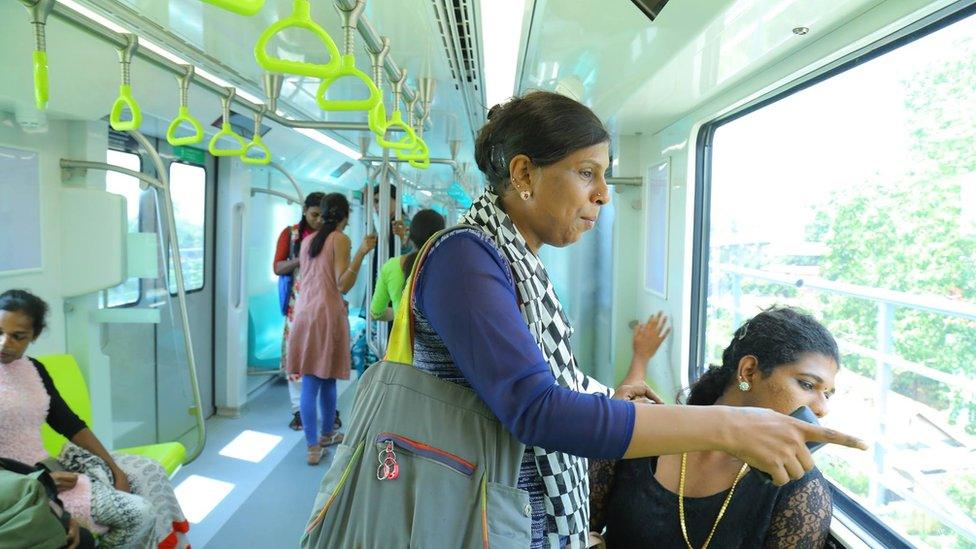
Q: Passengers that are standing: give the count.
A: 5